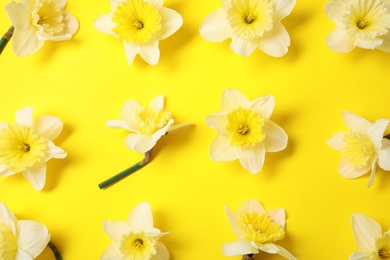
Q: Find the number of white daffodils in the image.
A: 12